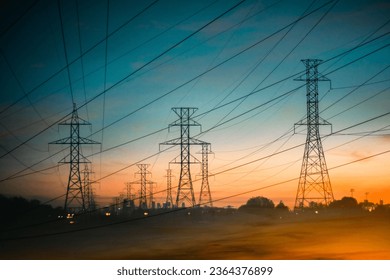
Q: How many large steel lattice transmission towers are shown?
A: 3